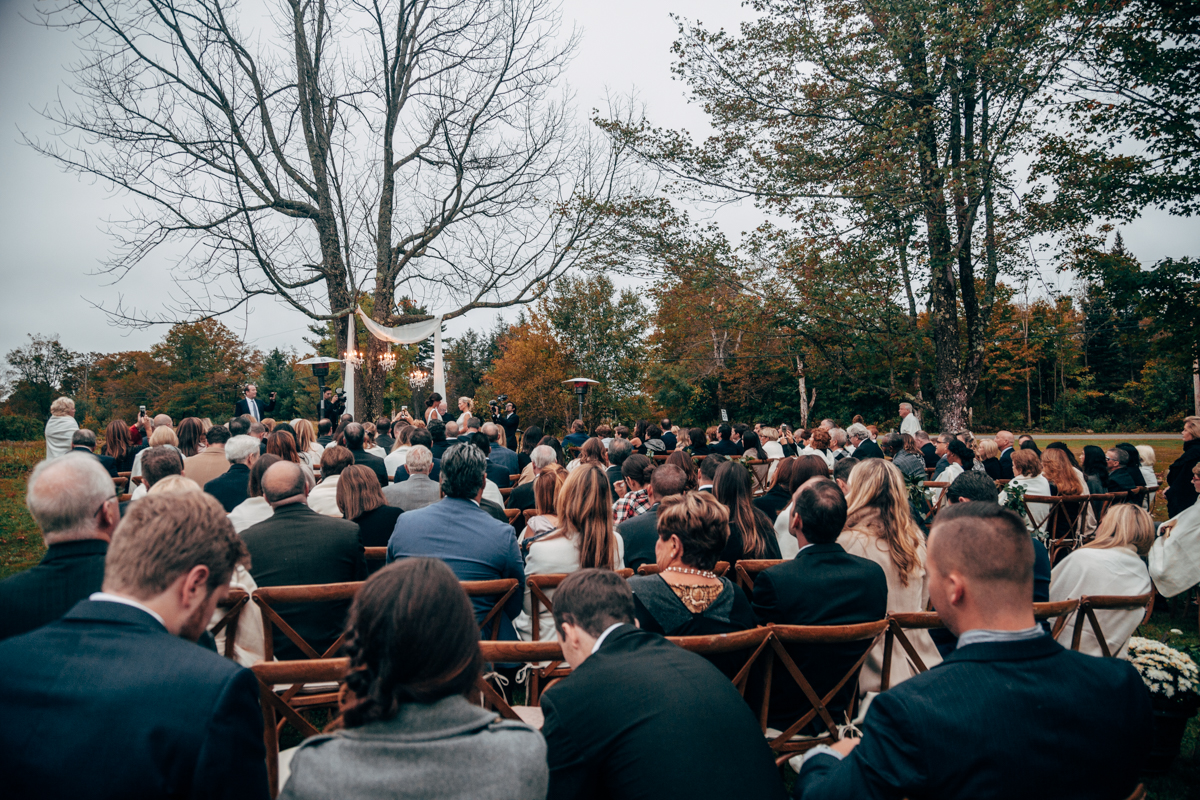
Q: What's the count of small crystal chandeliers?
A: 3